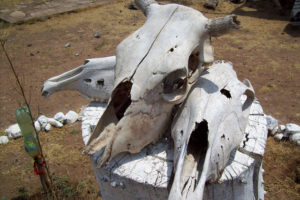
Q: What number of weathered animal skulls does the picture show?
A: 3